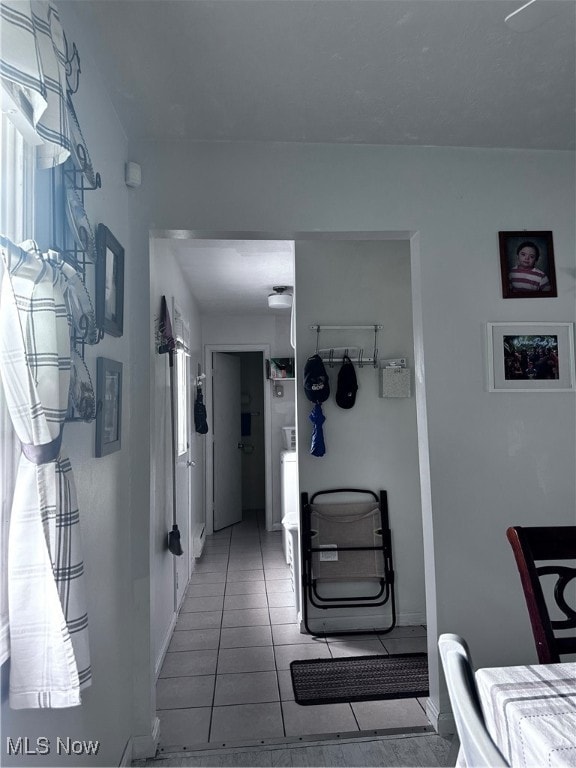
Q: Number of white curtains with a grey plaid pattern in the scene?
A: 2